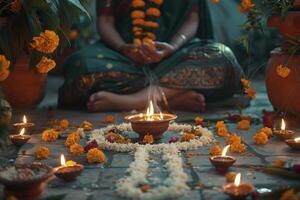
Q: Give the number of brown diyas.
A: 8